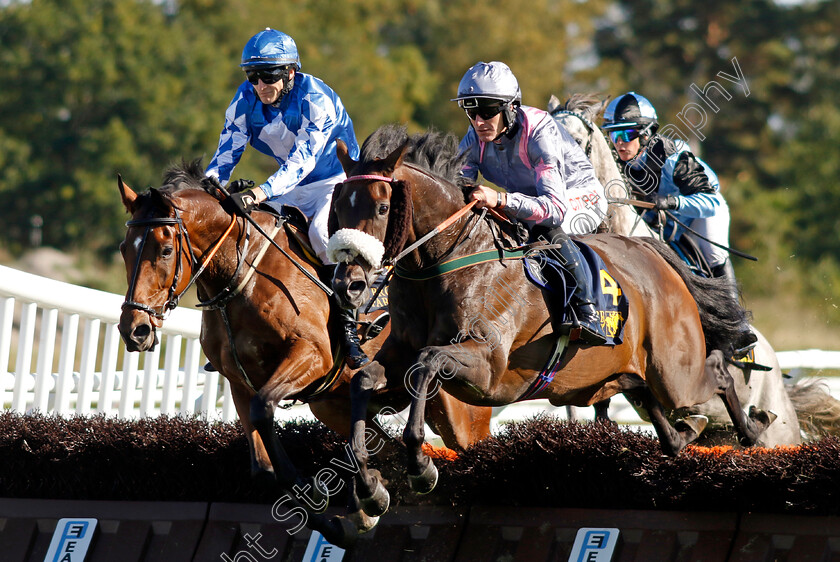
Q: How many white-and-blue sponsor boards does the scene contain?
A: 3